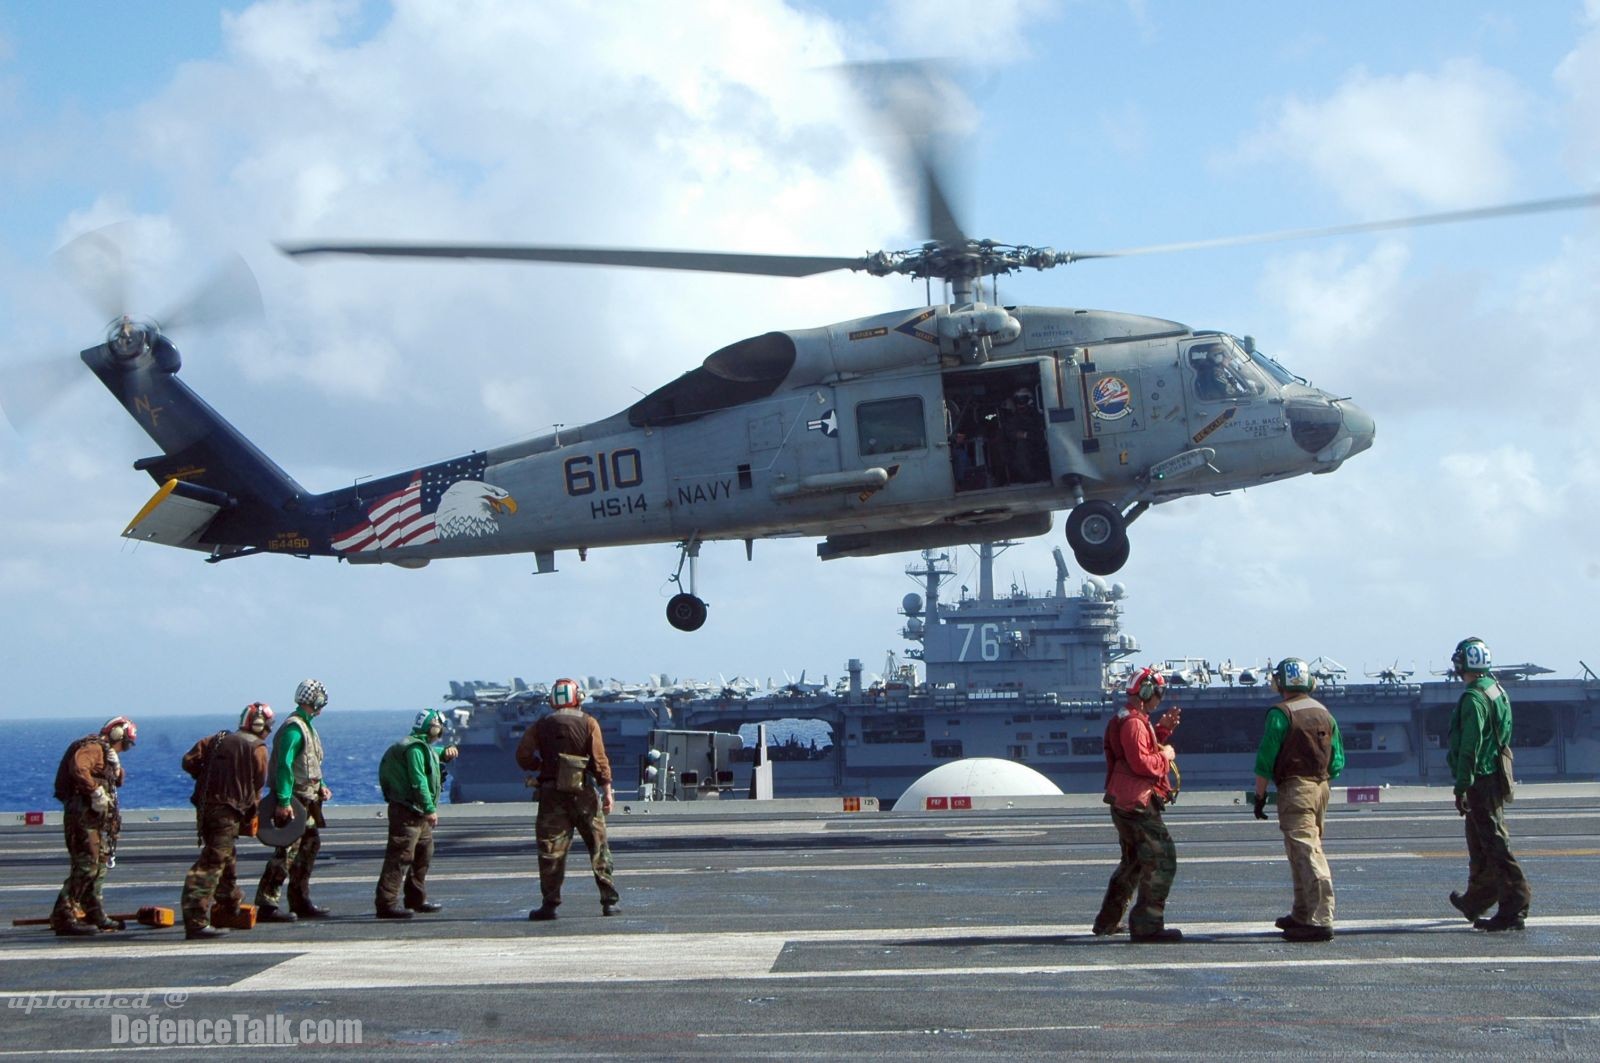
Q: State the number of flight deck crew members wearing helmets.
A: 8